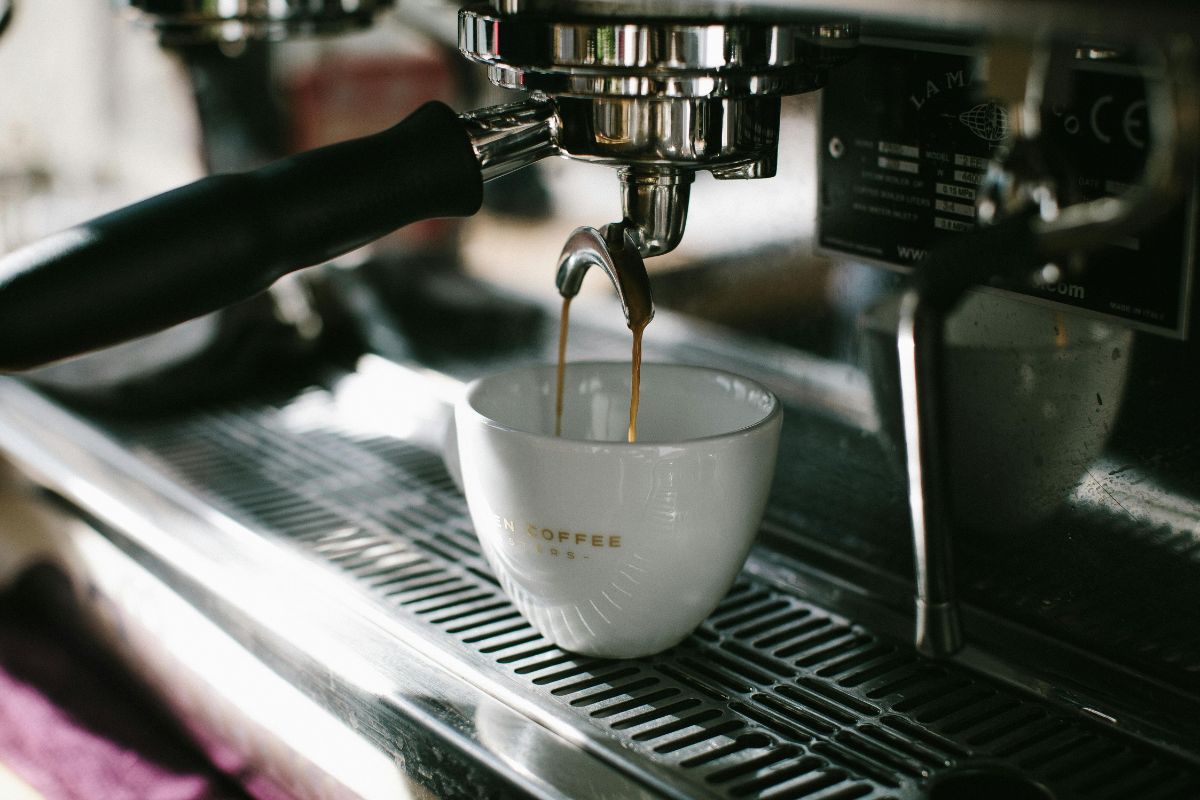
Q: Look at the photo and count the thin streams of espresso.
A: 2